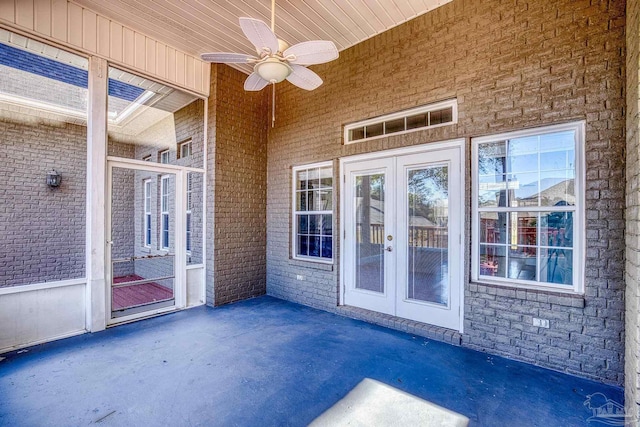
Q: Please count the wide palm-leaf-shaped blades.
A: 5